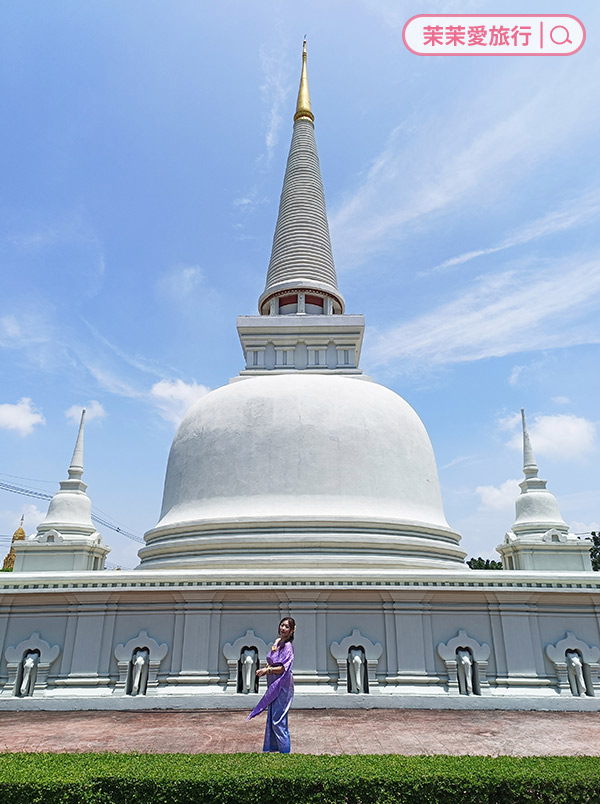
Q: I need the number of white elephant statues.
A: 6